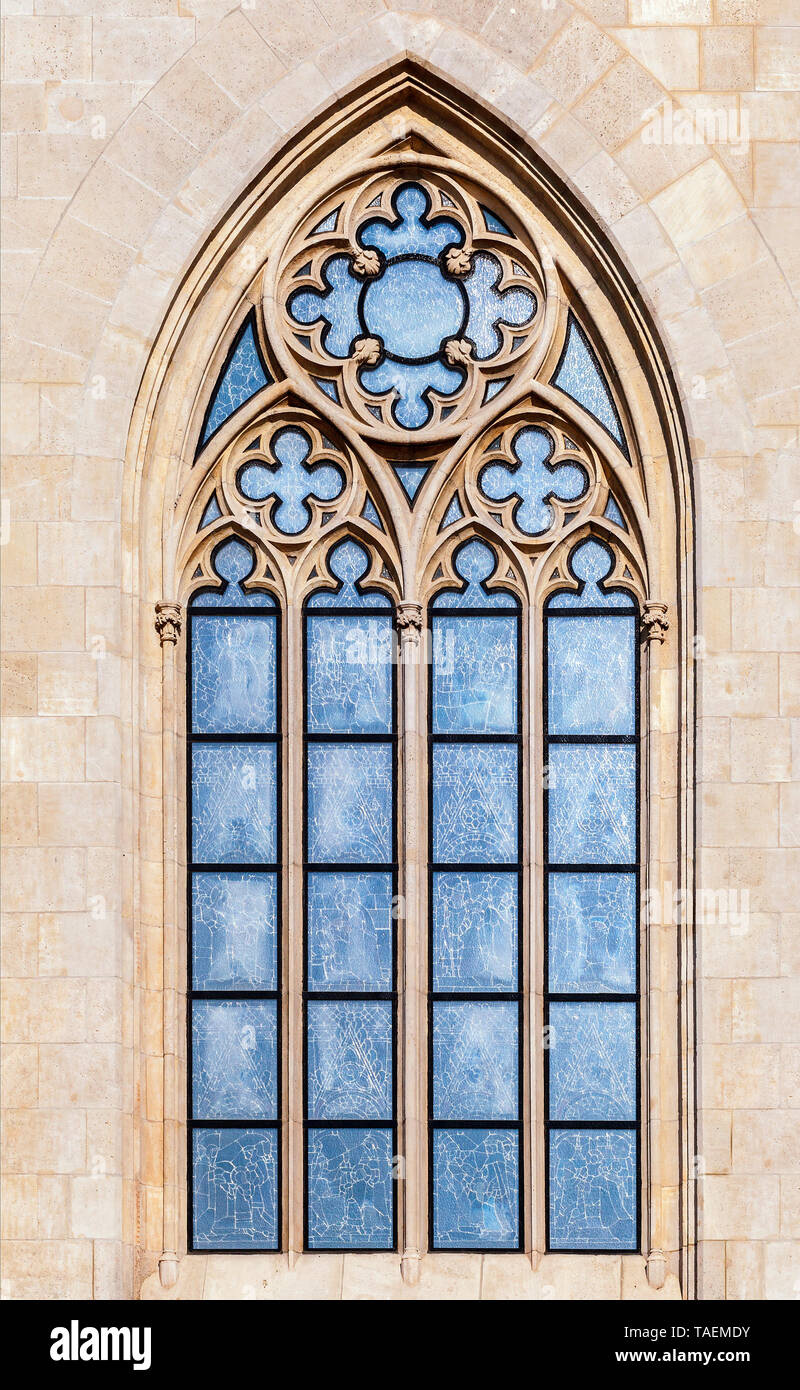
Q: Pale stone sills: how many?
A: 1